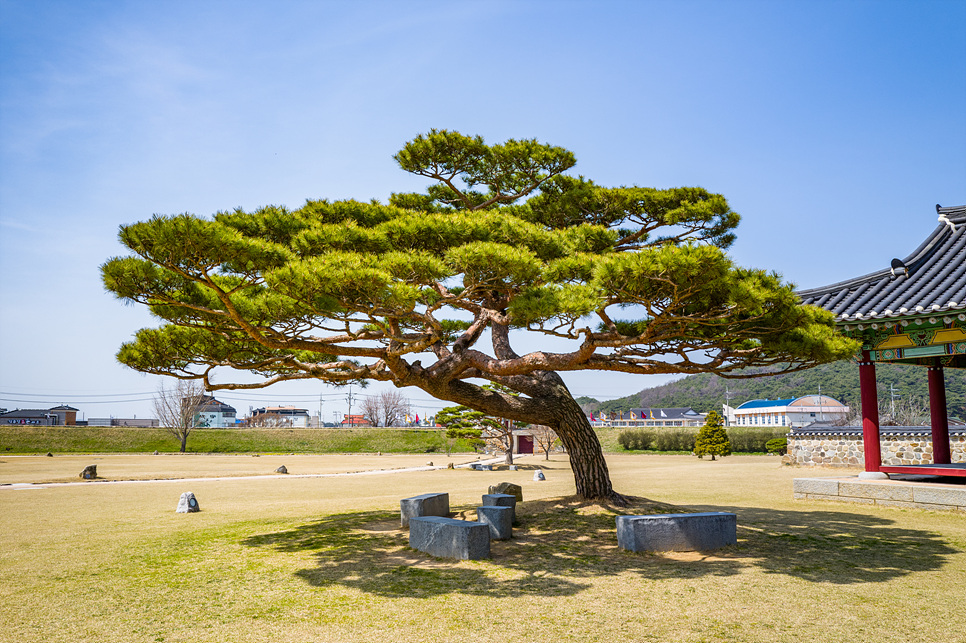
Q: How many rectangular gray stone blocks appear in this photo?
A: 5